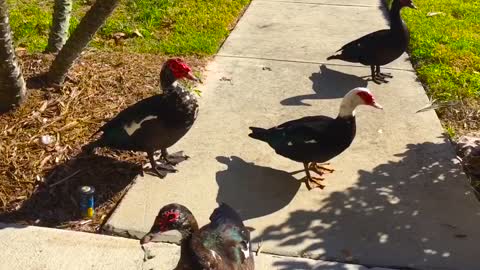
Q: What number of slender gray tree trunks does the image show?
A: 3